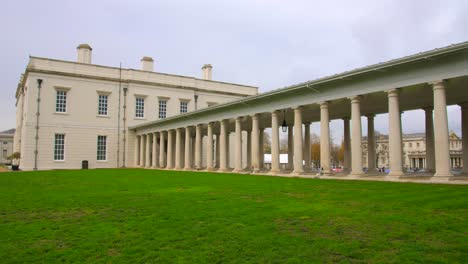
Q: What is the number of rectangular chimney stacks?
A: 3